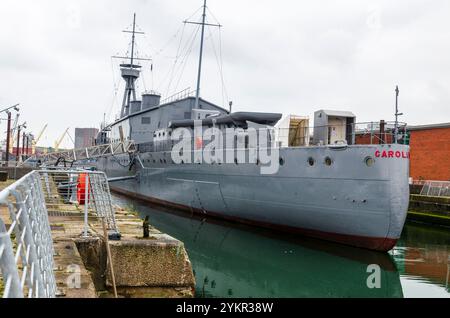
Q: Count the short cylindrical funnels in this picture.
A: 2